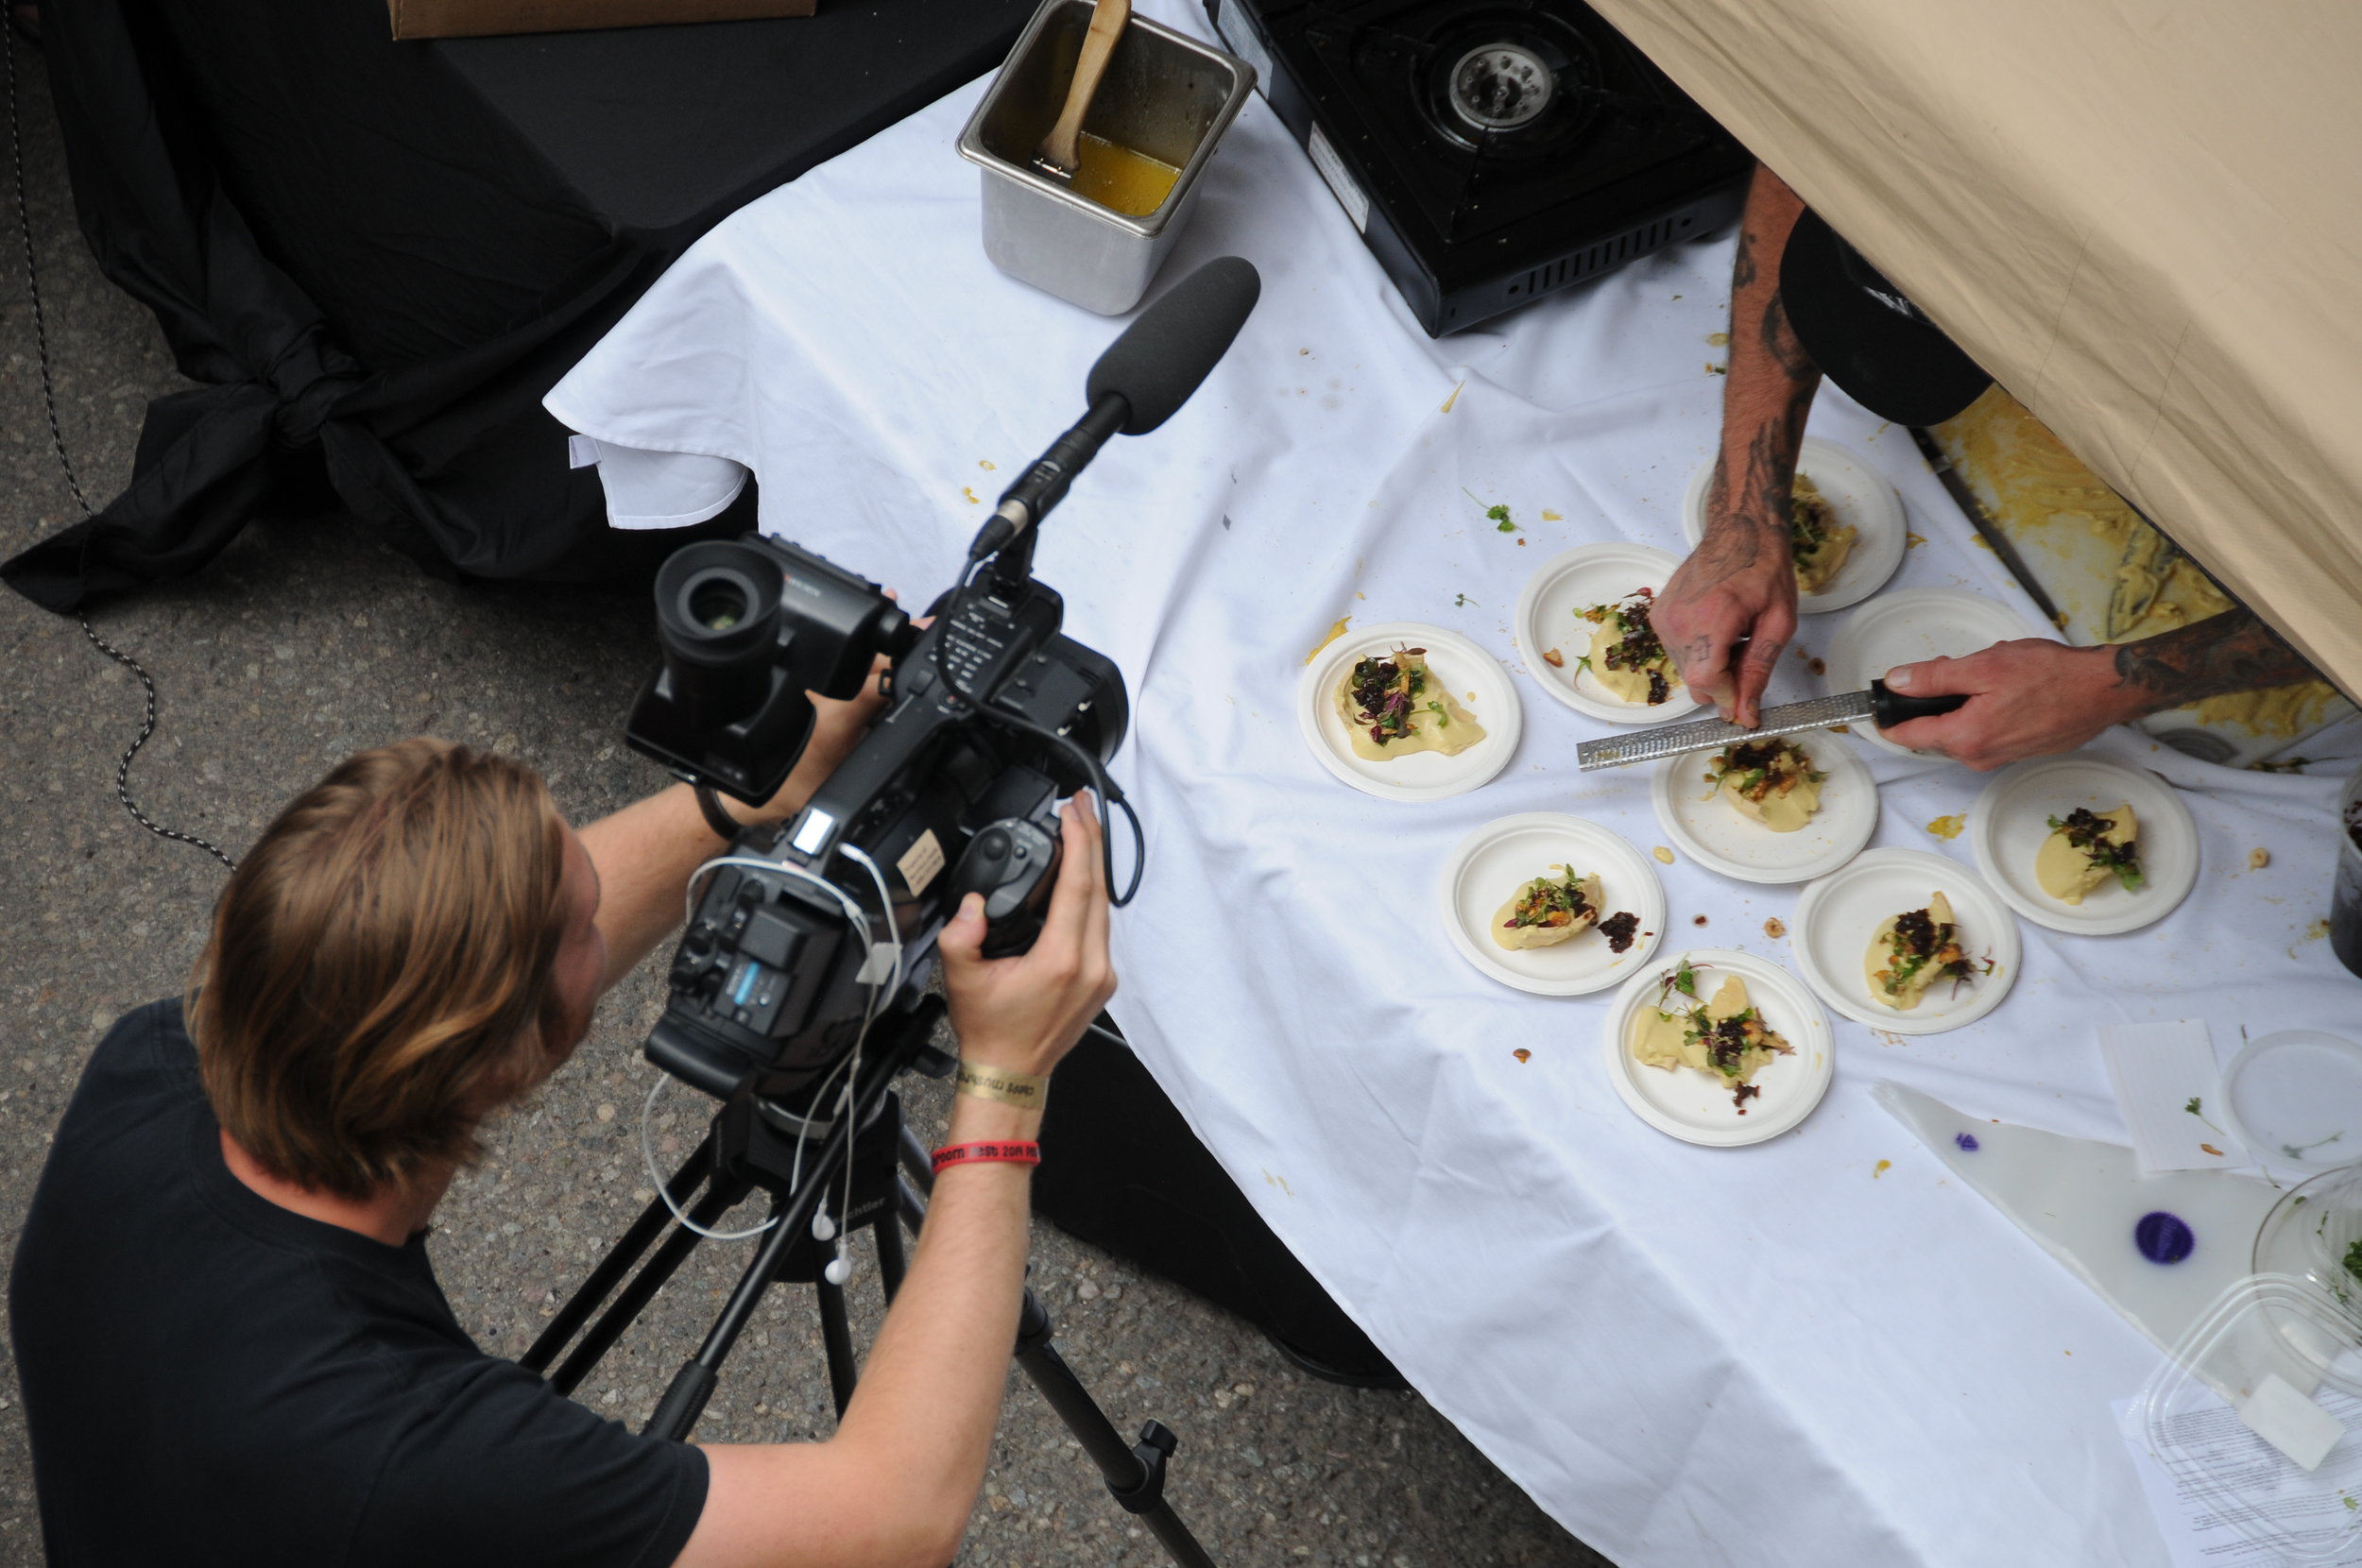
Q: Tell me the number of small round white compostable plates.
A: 9